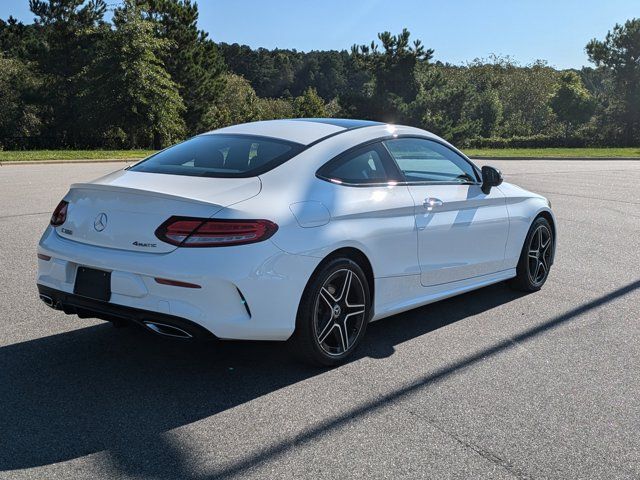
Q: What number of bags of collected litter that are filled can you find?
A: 0